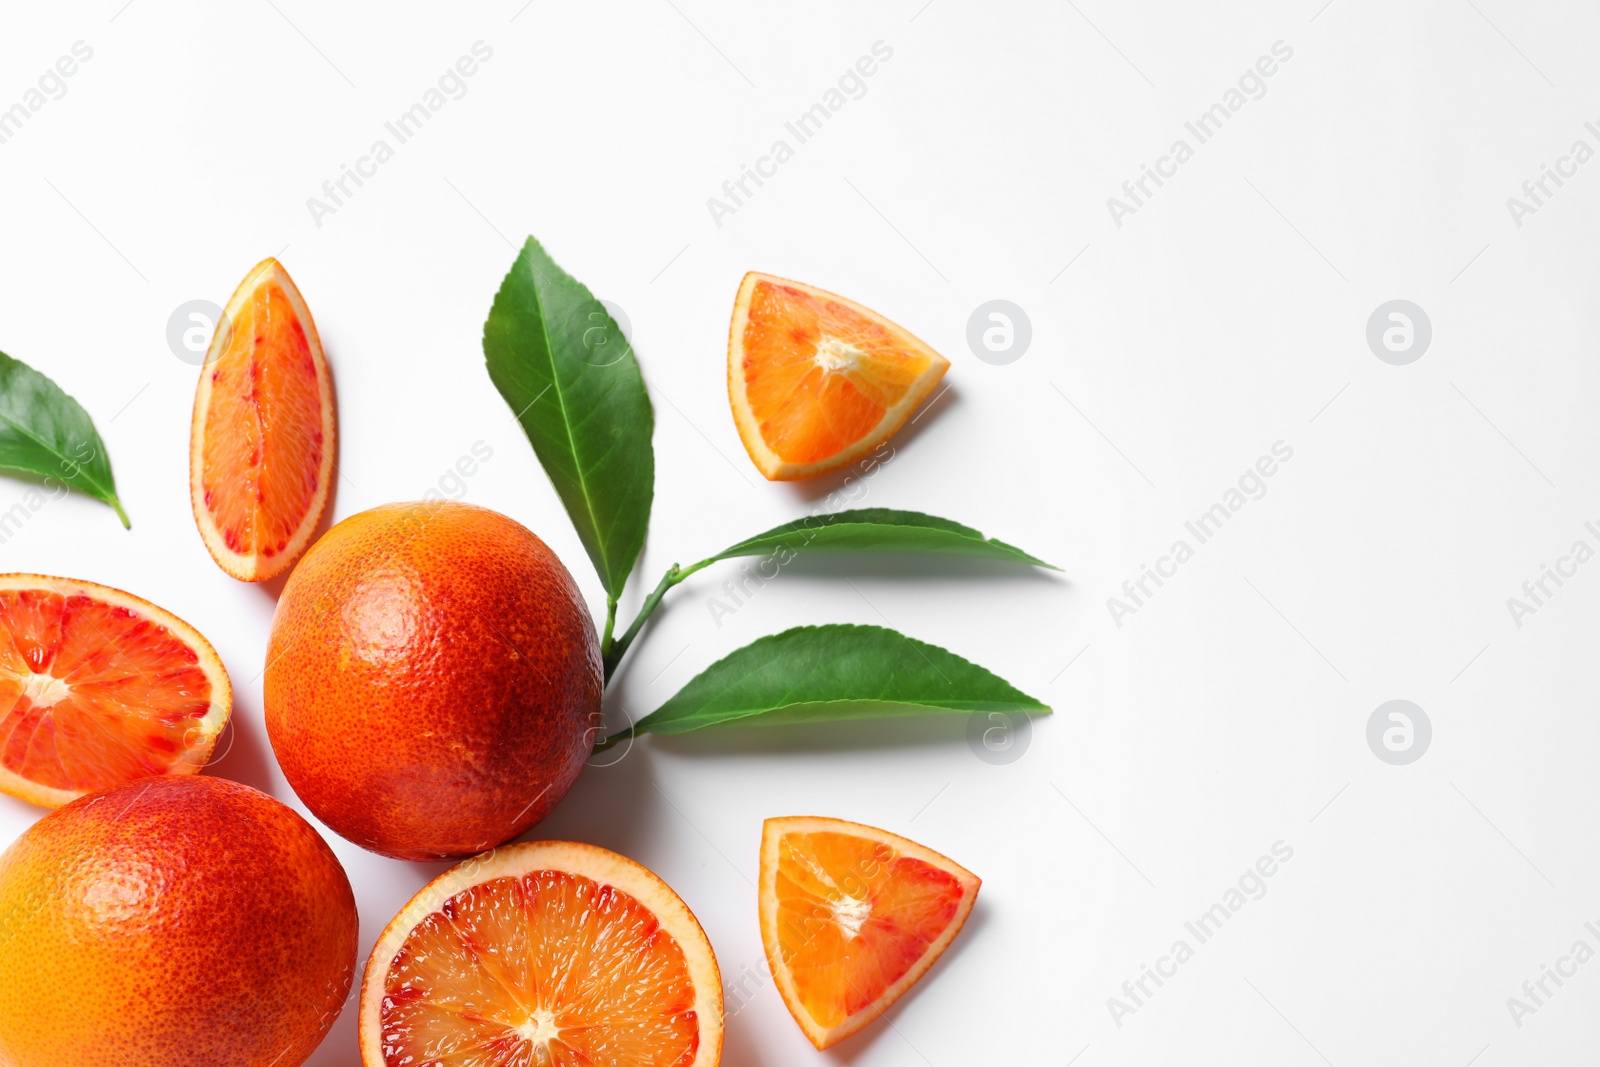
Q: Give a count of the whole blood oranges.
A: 2